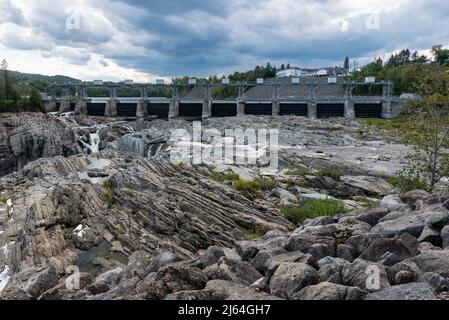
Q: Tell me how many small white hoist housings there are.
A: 9